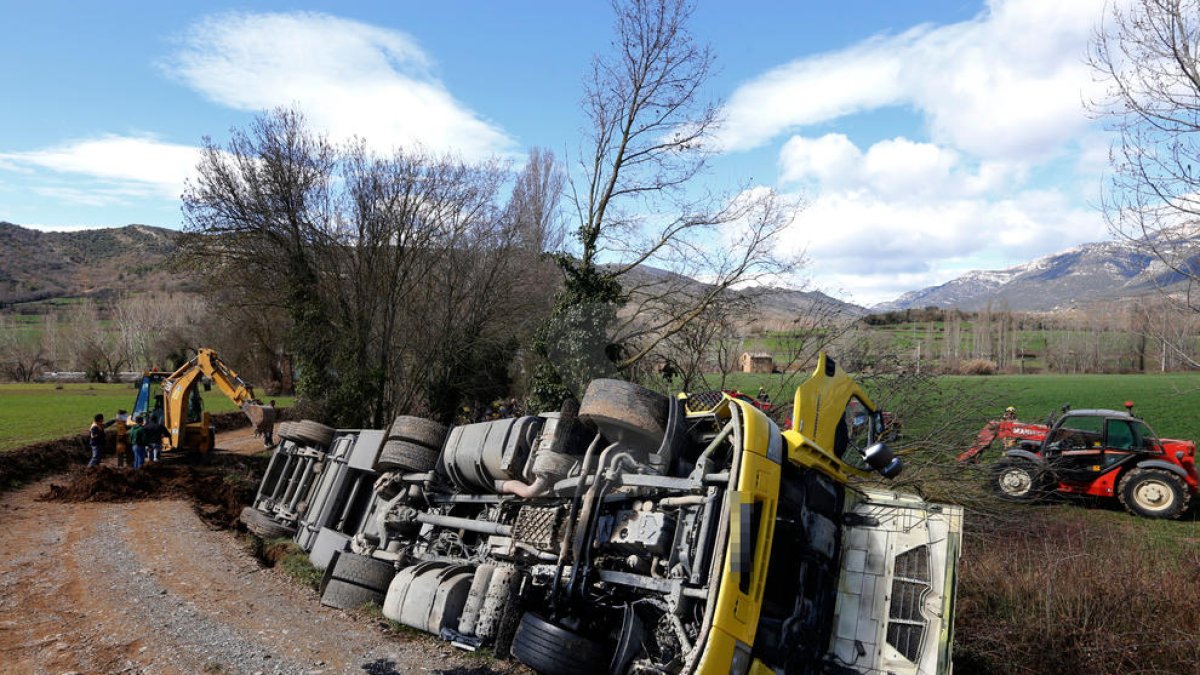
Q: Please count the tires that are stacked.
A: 4